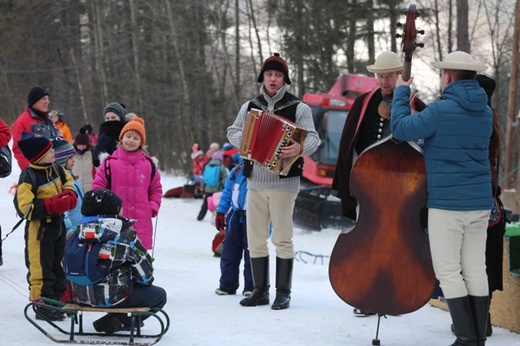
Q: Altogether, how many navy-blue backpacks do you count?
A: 1